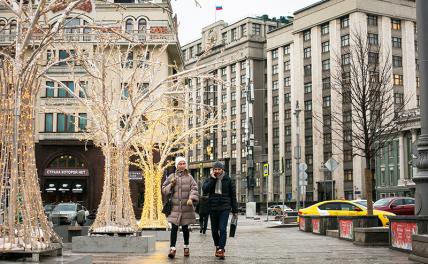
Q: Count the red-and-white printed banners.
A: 4